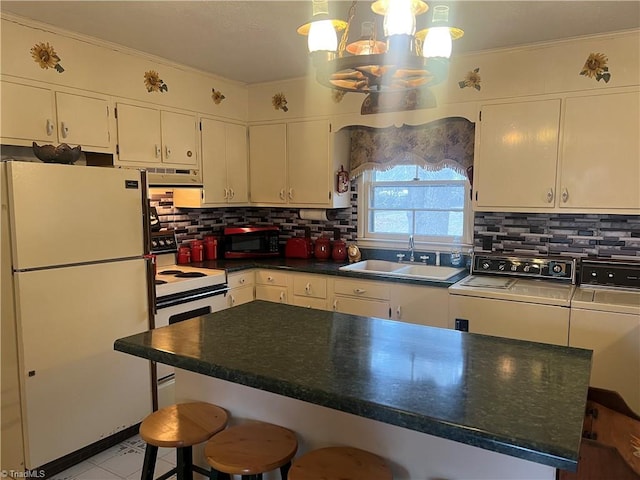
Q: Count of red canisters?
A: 5